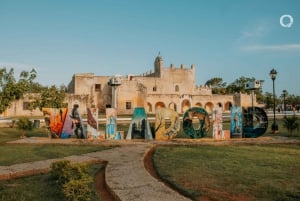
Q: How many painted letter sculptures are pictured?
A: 10